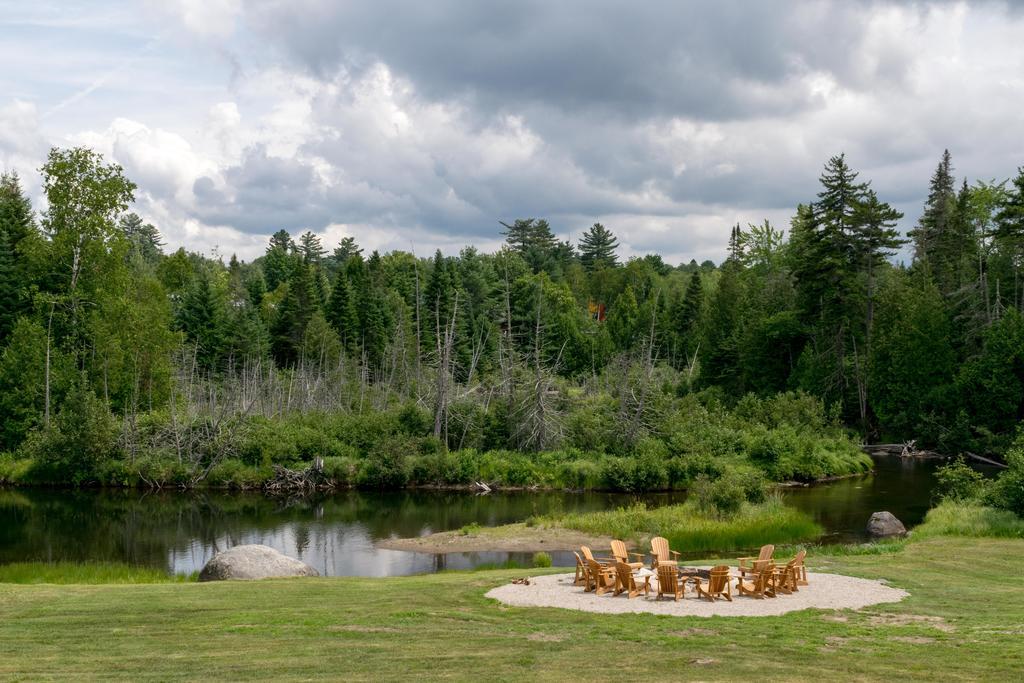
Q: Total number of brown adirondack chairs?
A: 12